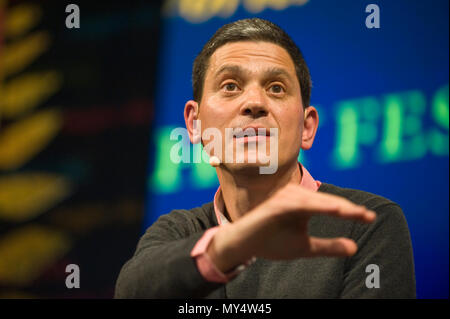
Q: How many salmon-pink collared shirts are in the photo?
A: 1